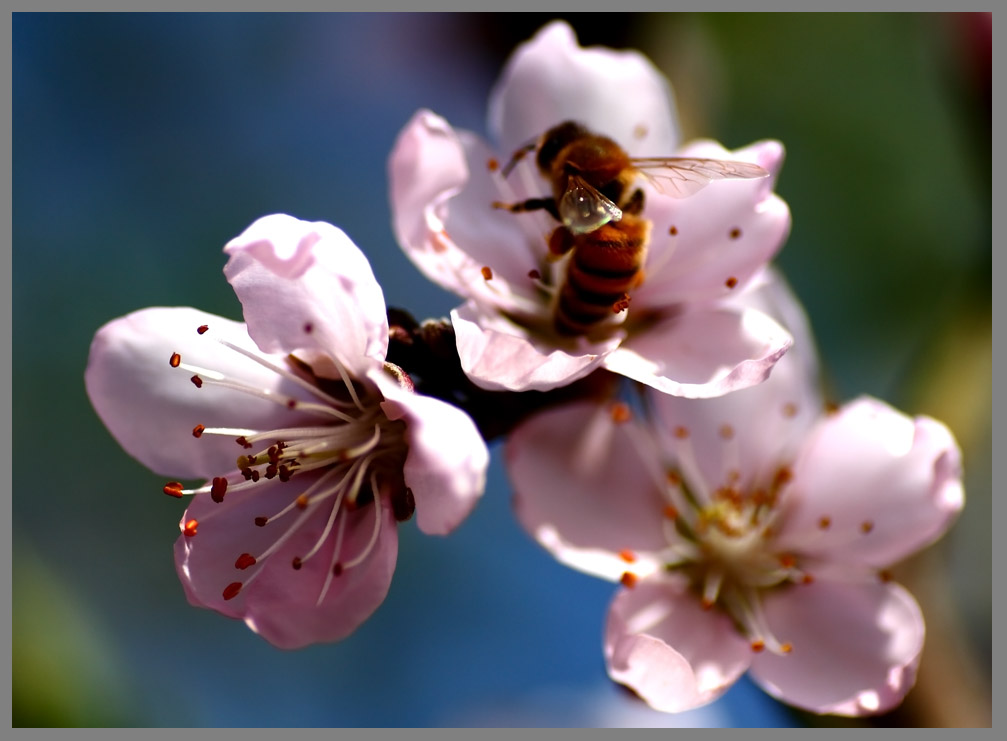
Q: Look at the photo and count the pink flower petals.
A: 15